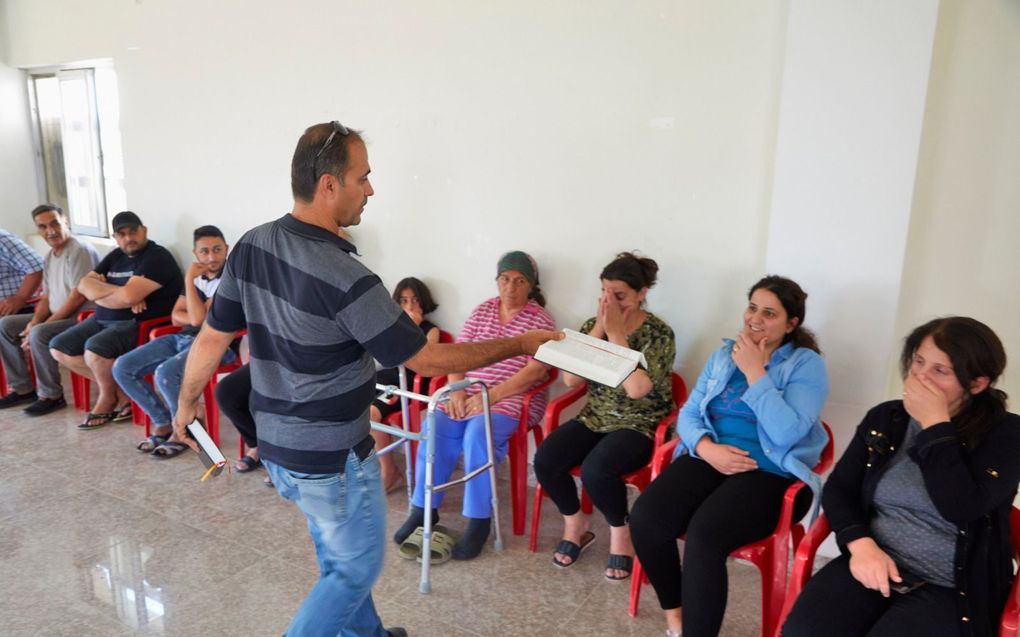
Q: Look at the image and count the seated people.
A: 10